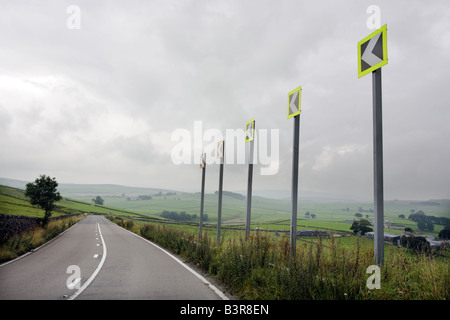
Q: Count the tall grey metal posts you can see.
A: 5